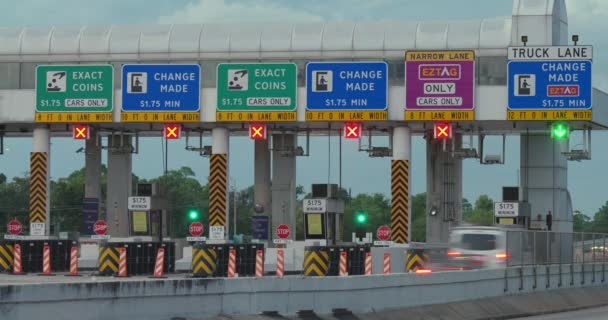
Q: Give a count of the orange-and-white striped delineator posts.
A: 11